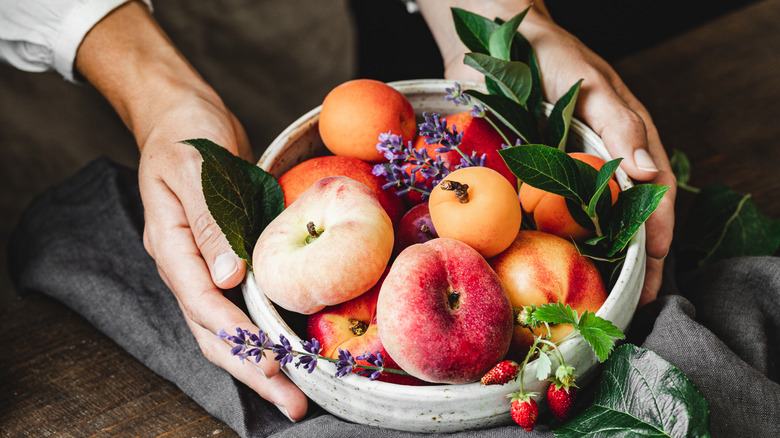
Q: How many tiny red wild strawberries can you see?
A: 3